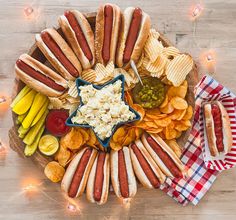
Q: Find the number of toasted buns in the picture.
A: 11